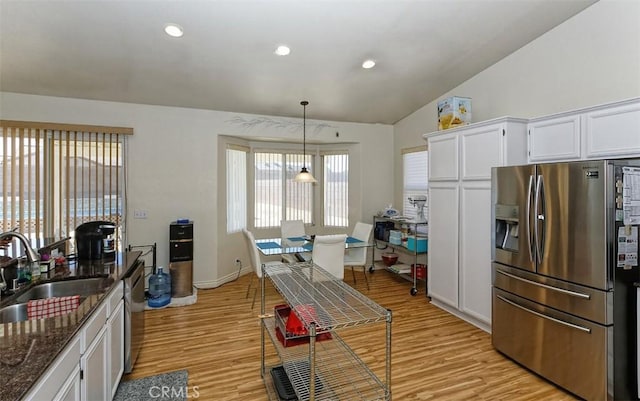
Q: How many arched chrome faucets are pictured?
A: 1